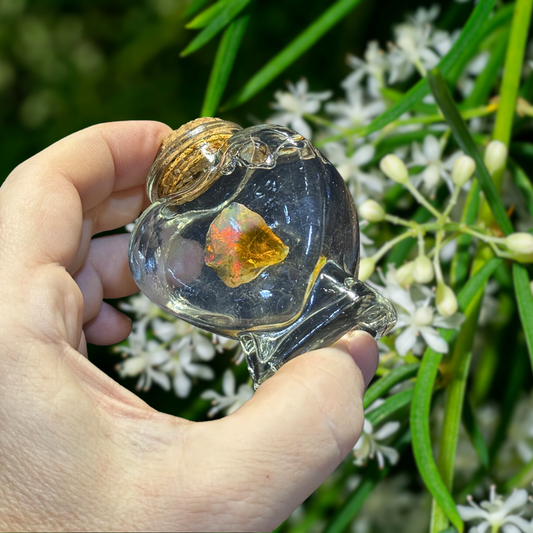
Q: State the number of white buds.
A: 9